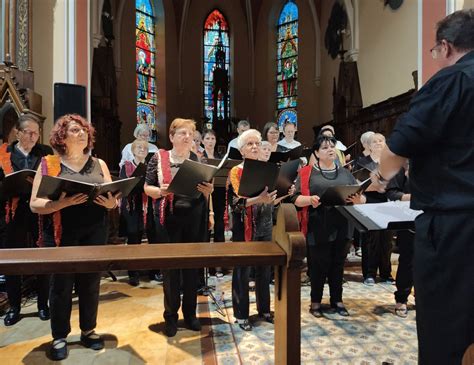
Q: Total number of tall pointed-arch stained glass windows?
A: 3